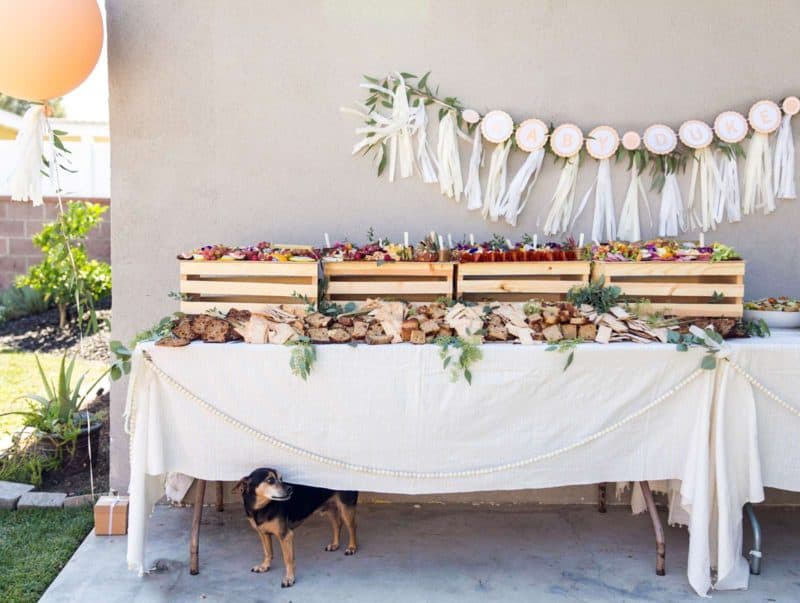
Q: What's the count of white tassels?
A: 15